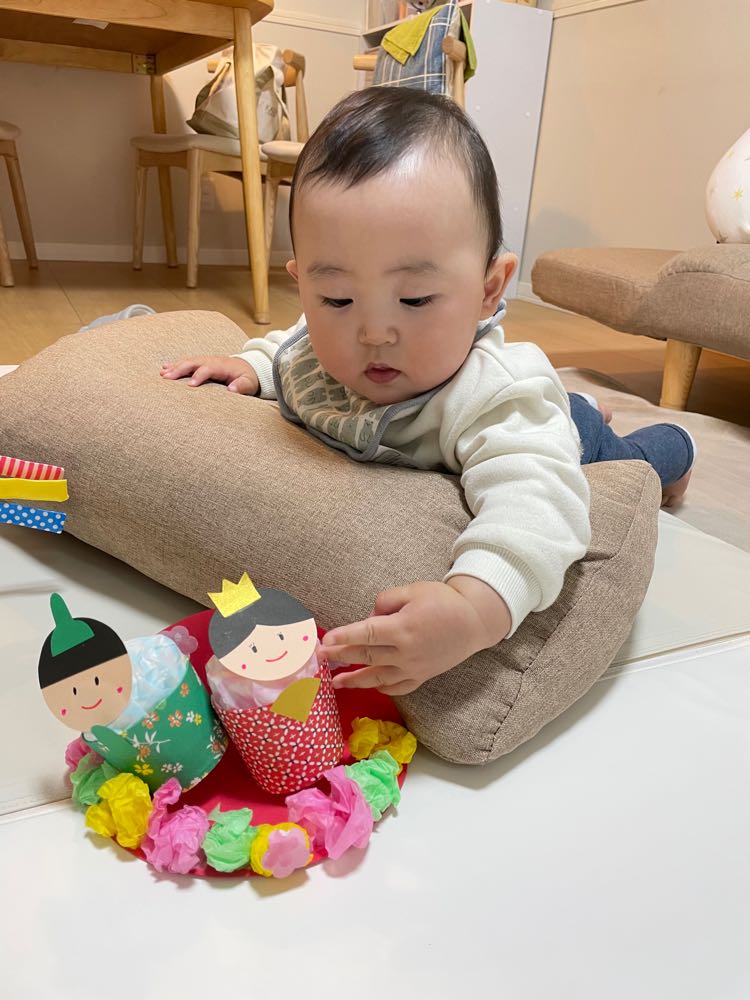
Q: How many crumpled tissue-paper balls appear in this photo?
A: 9